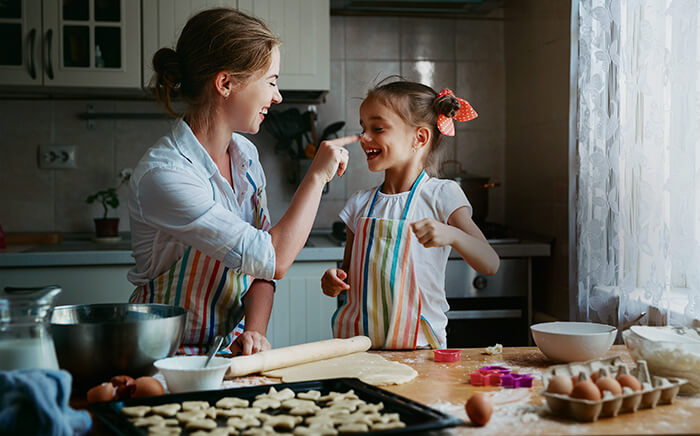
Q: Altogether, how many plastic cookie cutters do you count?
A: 4